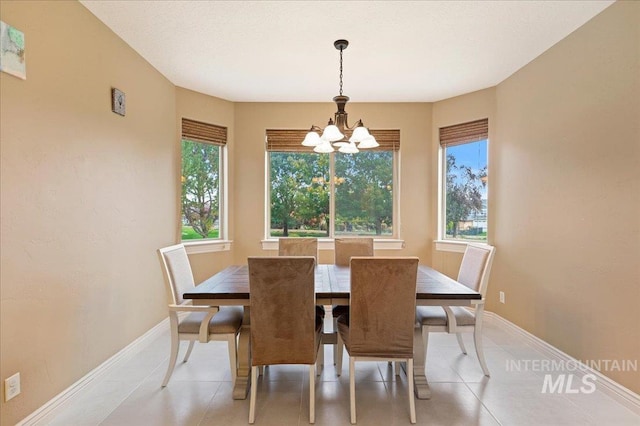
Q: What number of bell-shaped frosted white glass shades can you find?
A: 6